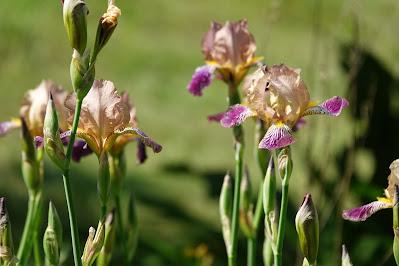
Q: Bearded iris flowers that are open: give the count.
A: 5